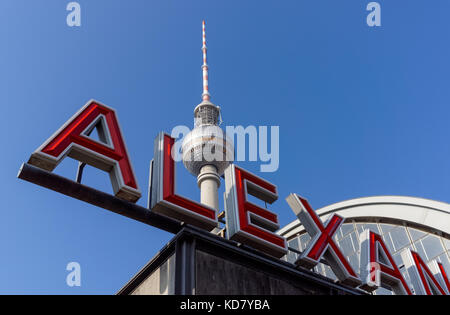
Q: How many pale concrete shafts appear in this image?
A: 1